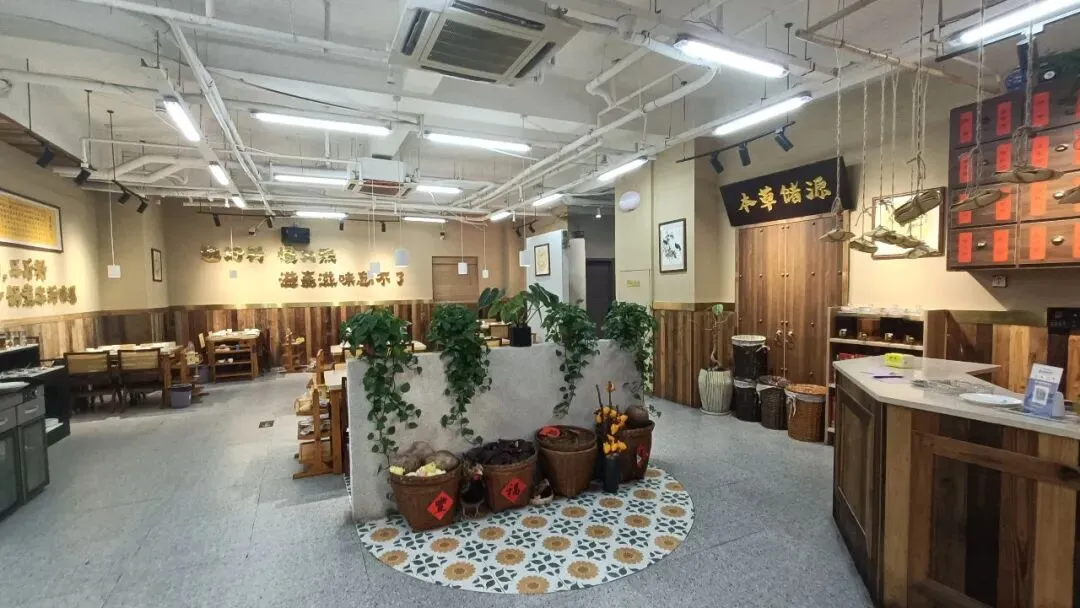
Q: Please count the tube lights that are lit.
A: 15